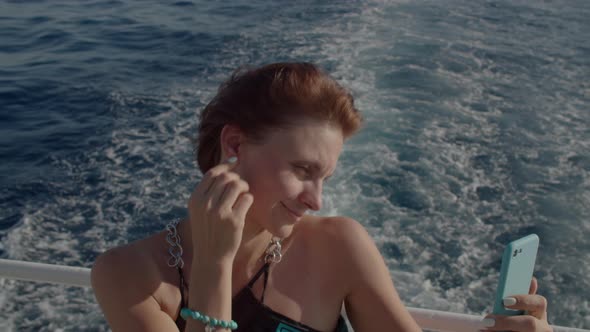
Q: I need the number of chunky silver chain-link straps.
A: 2